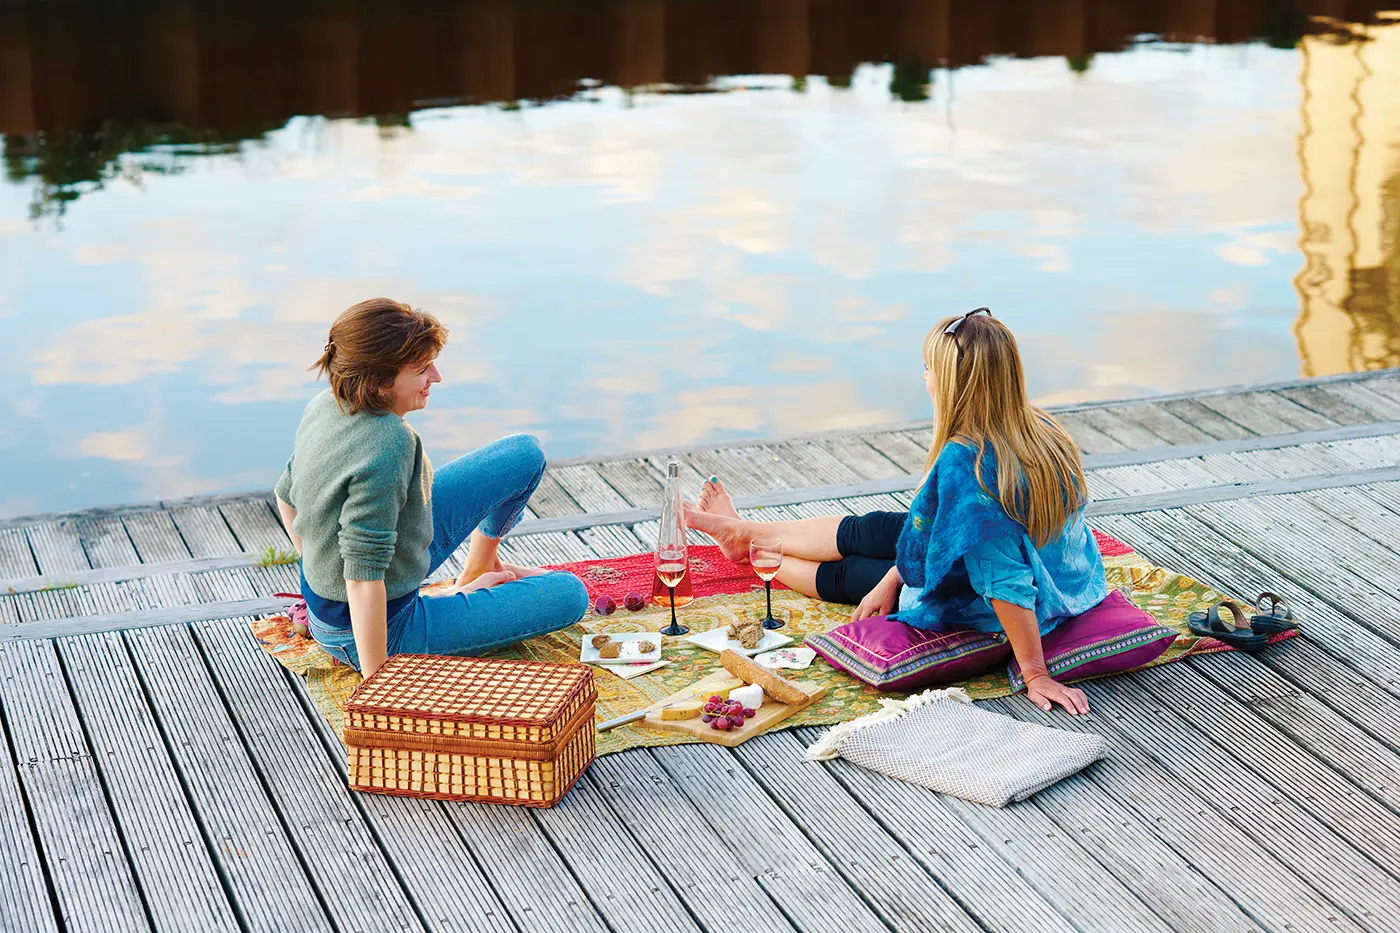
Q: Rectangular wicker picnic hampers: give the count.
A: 1